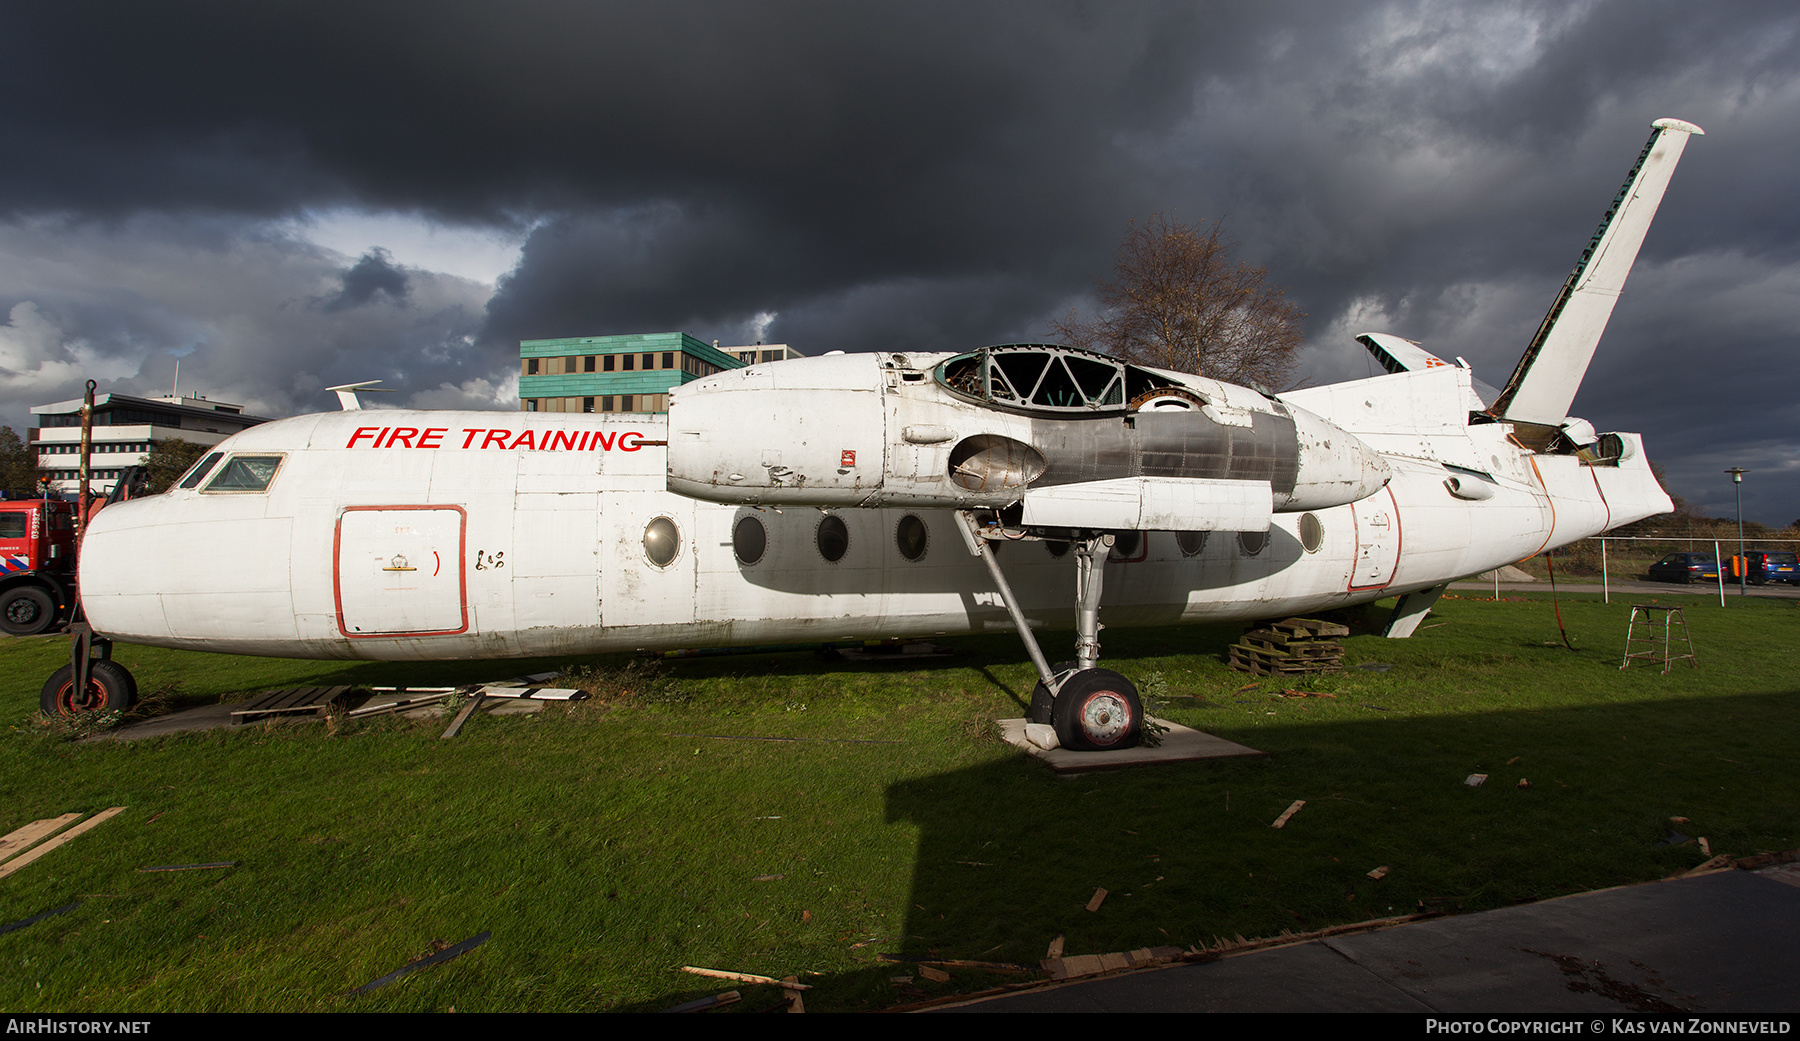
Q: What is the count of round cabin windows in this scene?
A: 10